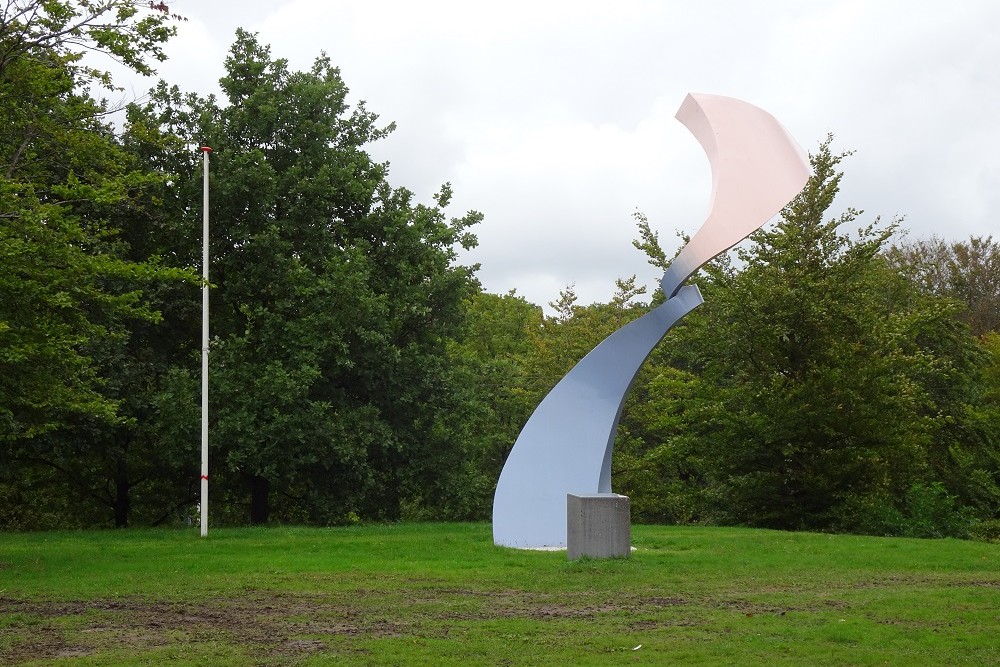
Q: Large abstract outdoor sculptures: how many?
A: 1